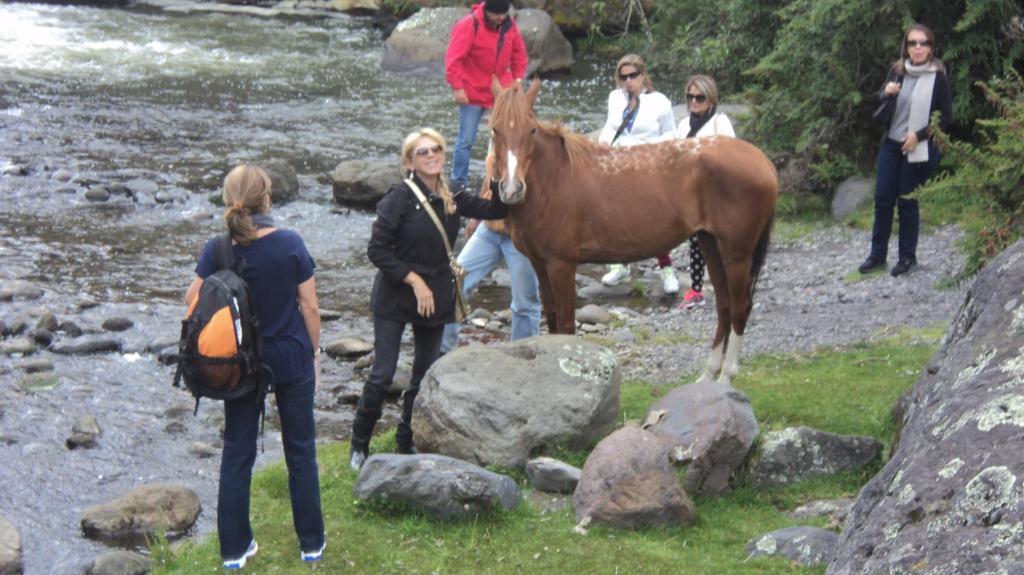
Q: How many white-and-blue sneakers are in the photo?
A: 2